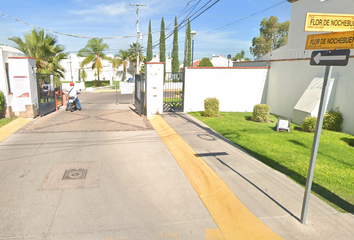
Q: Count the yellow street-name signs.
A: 2